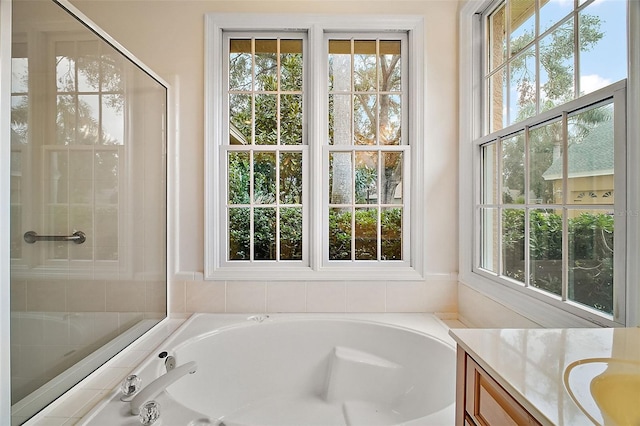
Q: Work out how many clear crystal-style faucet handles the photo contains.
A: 2